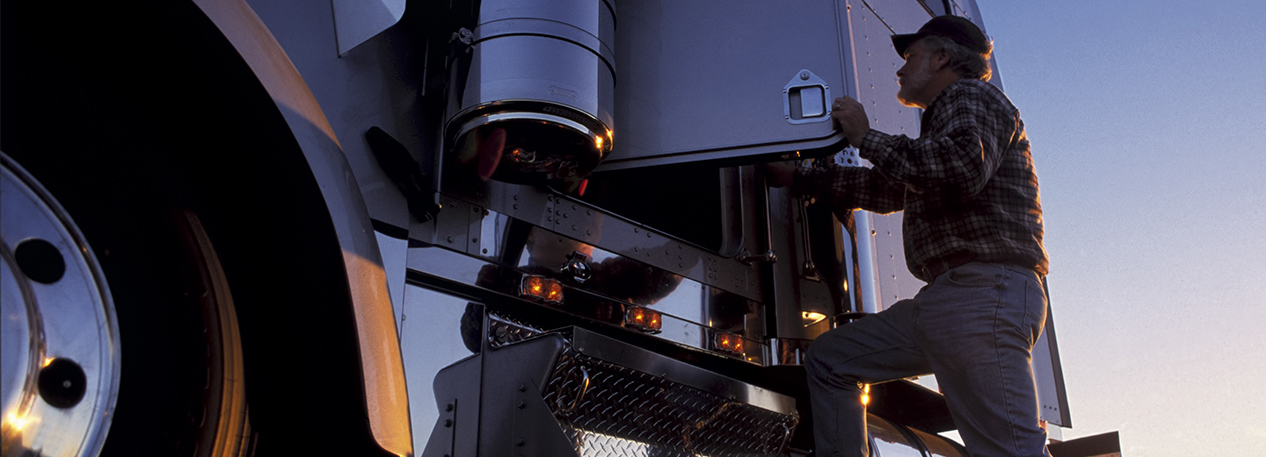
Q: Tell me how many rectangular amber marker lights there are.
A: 3